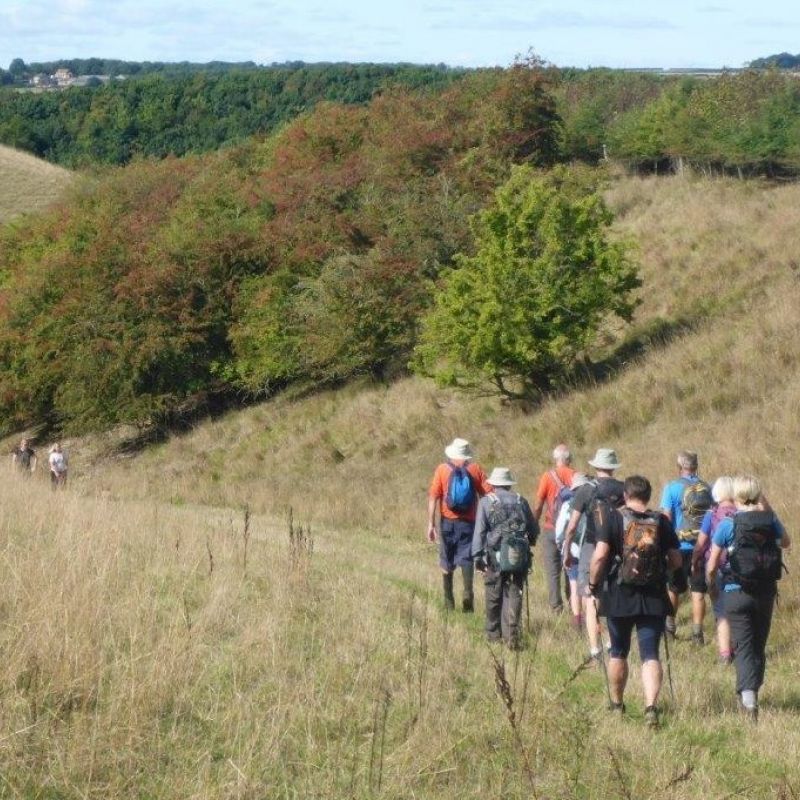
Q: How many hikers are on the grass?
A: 11